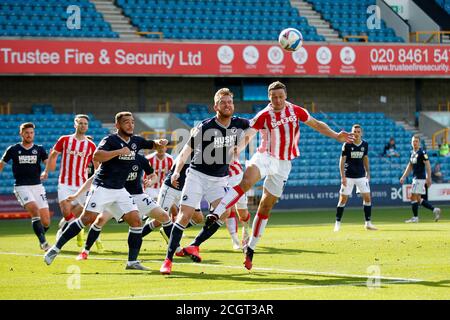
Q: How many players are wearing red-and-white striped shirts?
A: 4